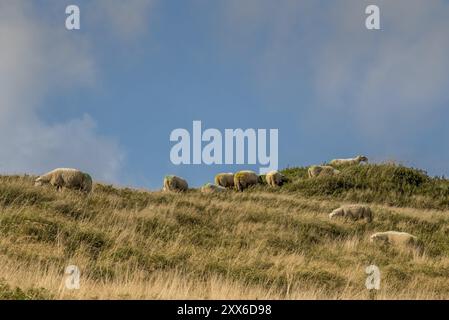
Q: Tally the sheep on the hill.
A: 10